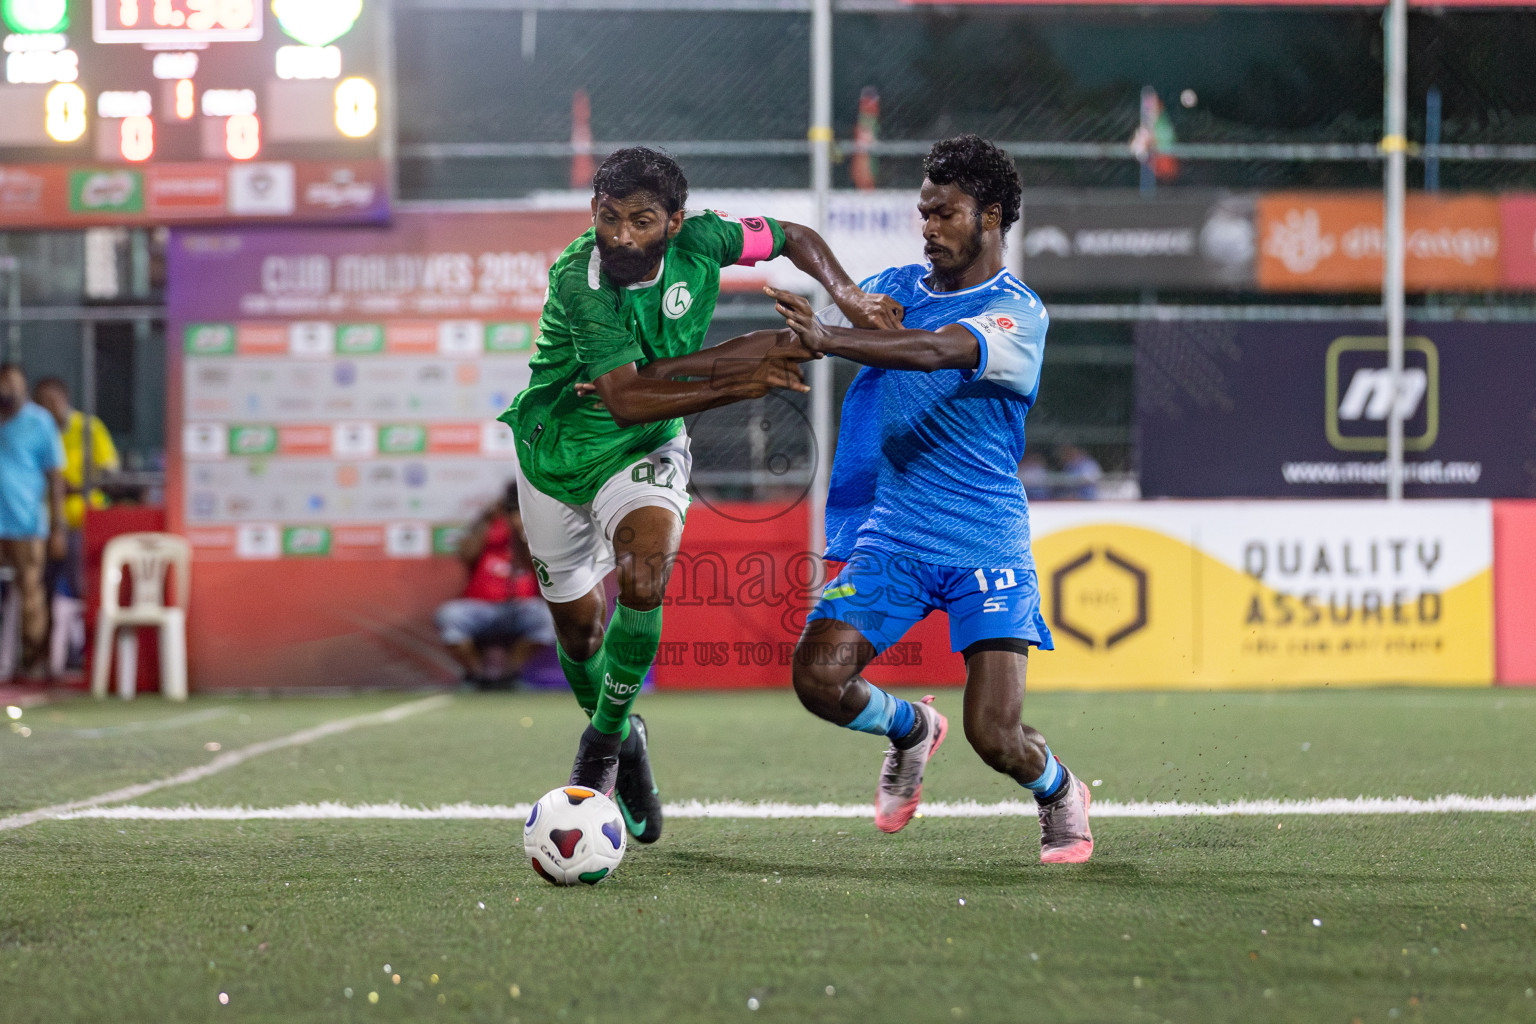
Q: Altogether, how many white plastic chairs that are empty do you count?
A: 1